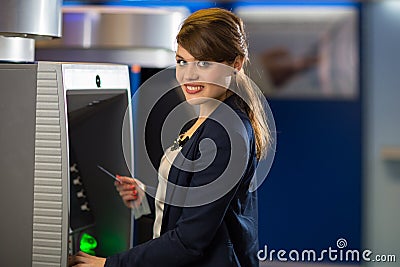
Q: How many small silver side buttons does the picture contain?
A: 4